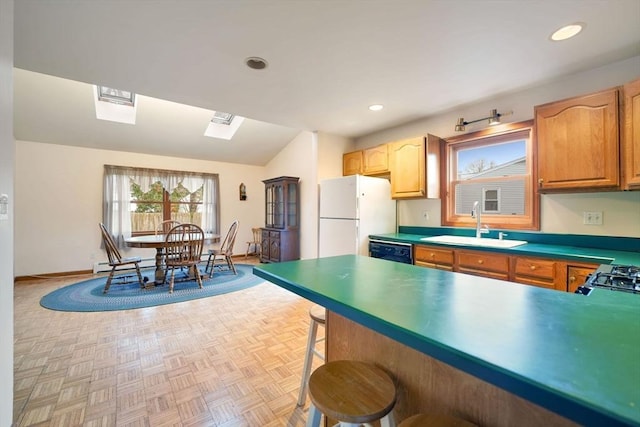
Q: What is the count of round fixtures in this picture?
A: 3